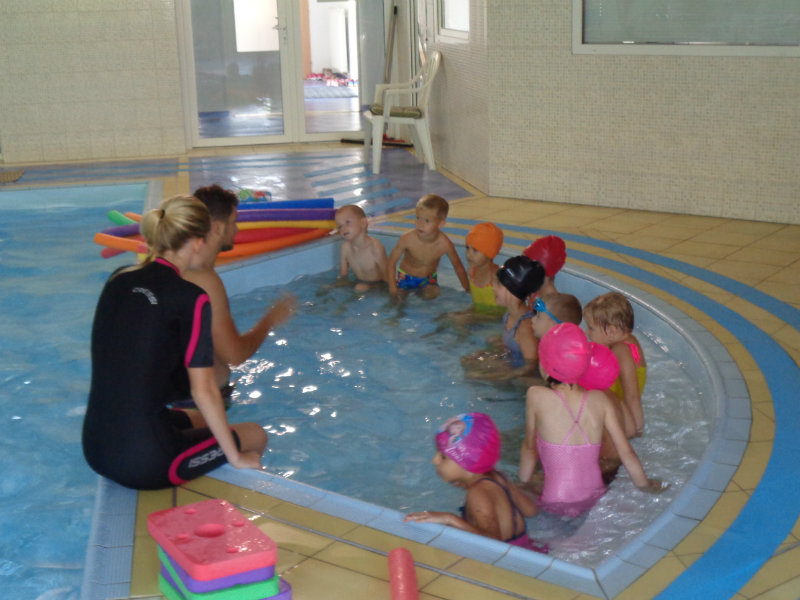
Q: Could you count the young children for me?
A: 10